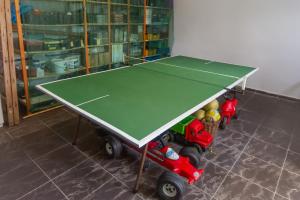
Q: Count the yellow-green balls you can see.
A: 3